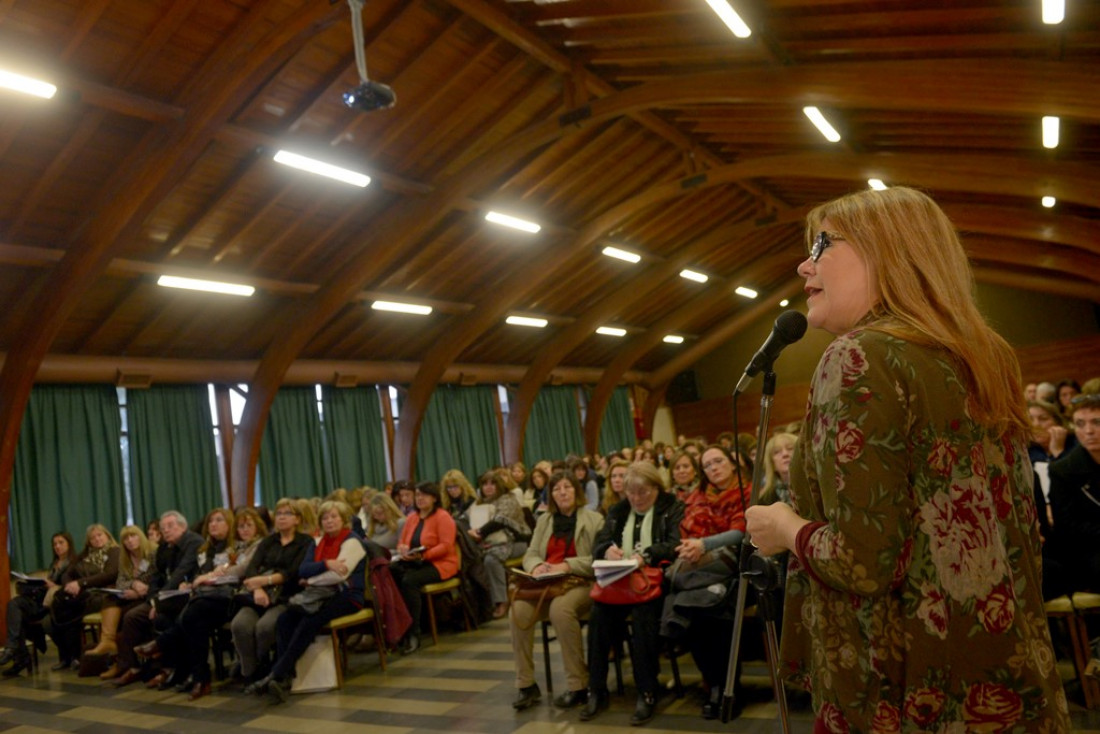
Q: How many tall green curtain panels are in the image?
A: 7